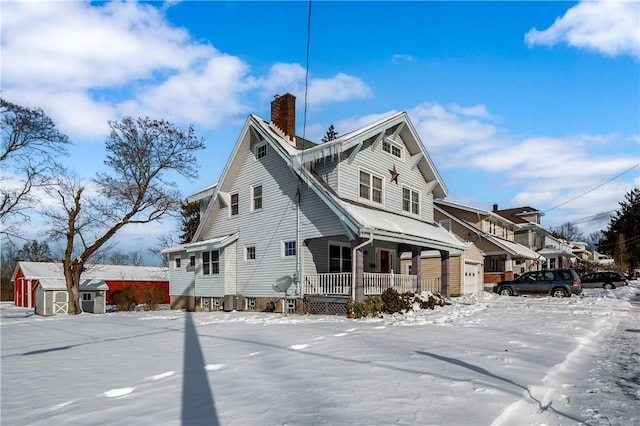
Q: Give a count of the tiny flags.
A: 1